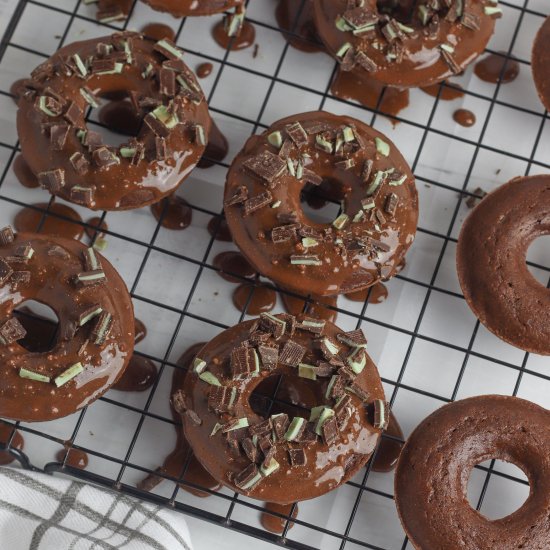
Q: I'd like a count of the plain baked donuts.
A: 3